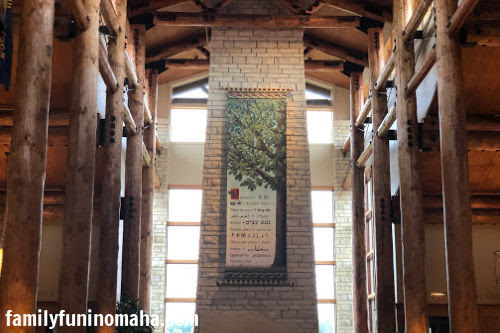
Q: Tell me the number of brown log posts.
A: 9